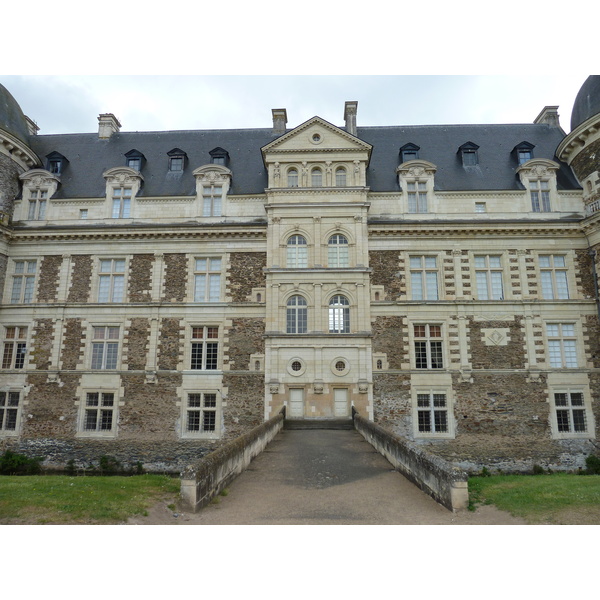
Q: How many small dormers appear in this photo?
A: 7